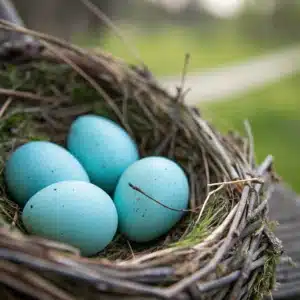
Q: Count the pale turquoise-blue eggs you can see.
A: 4